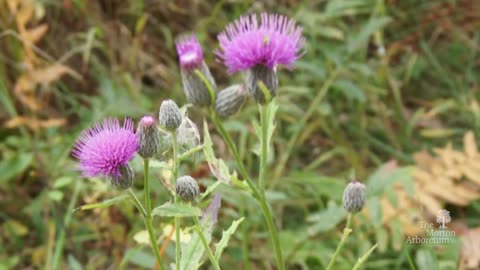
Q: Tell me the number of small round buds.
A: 5